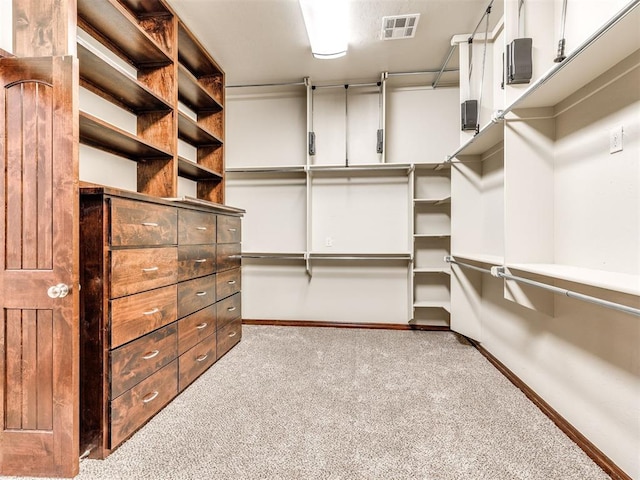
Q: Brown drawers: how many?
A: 15